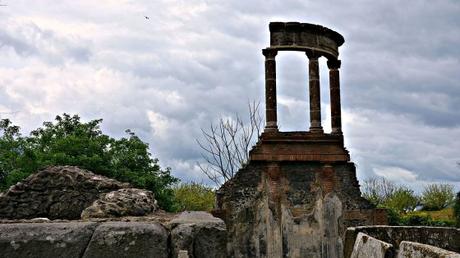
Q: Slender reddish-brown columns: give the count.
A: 3